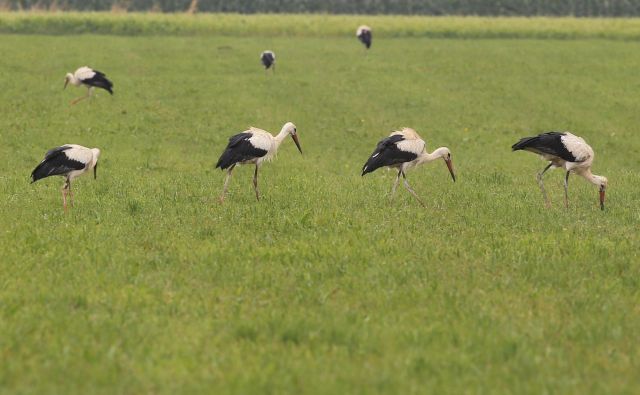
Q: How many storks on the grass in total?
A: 7